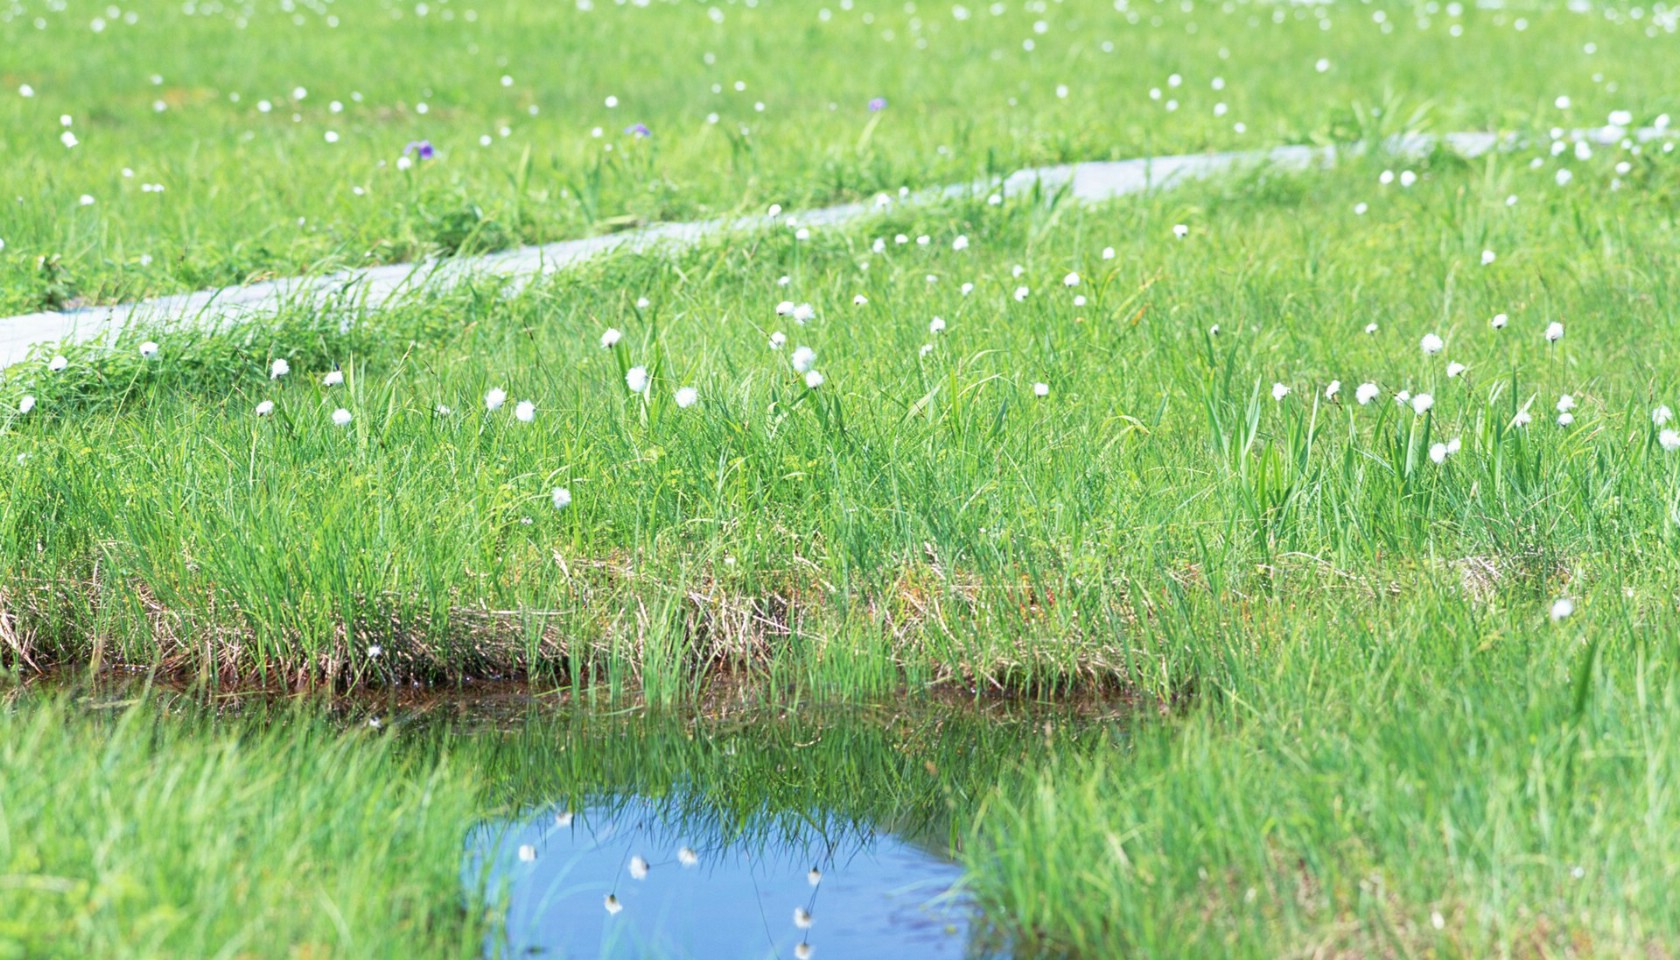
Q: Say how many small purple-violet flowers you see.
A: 3